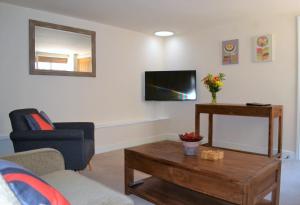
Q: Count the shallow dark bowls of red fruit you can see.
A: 1